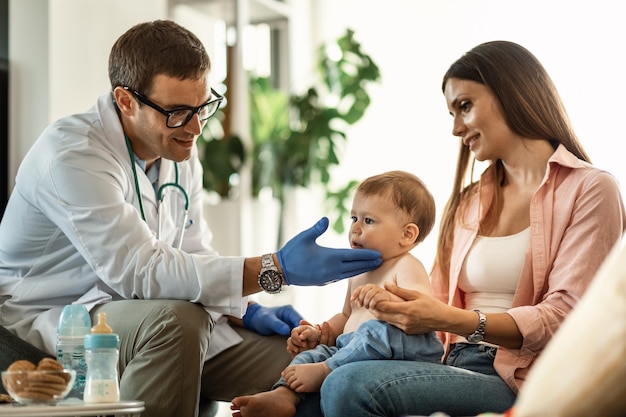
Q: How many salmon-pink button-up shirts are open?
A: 1